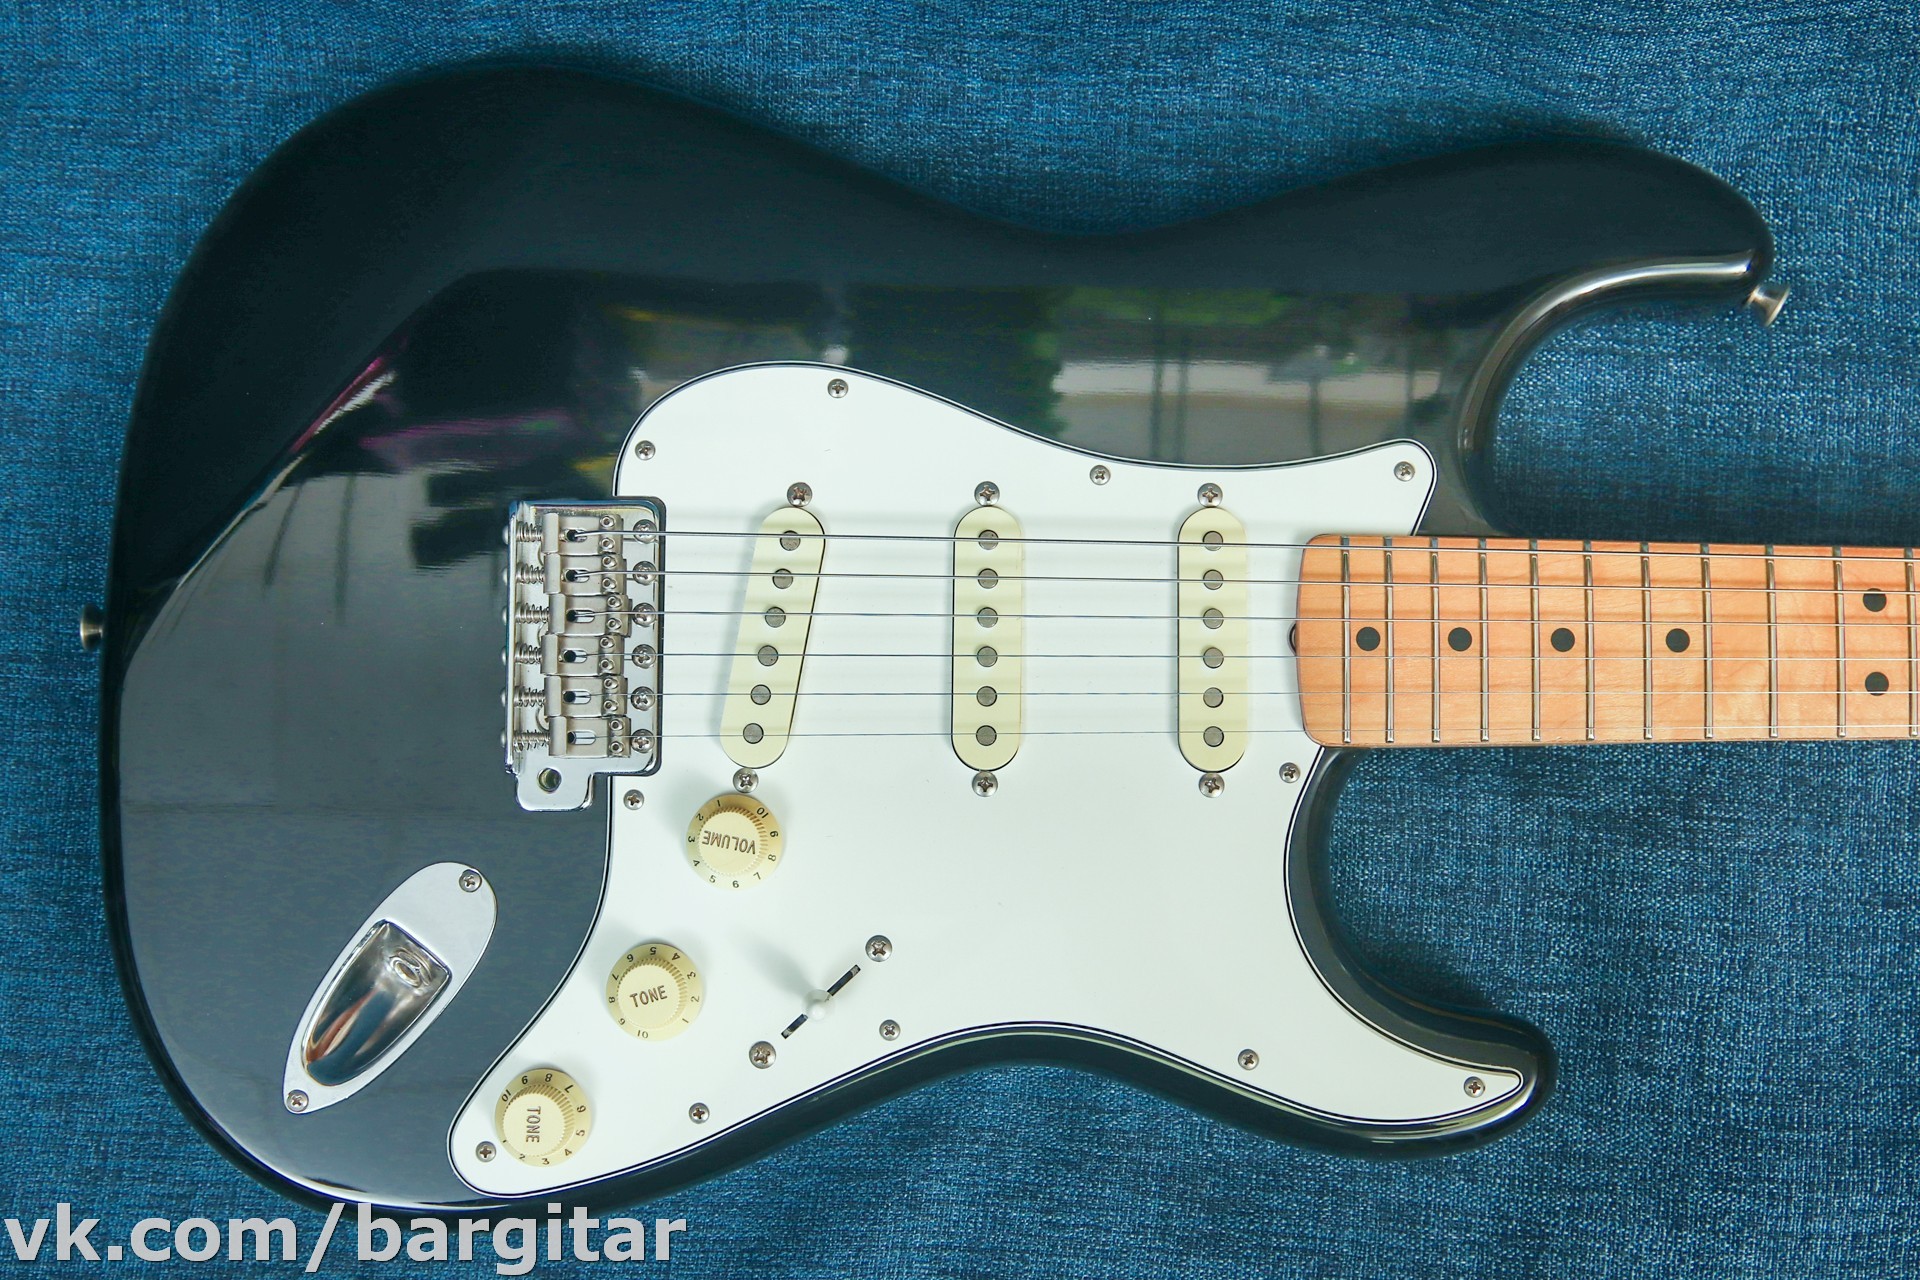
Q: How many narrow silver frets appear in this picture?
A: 11